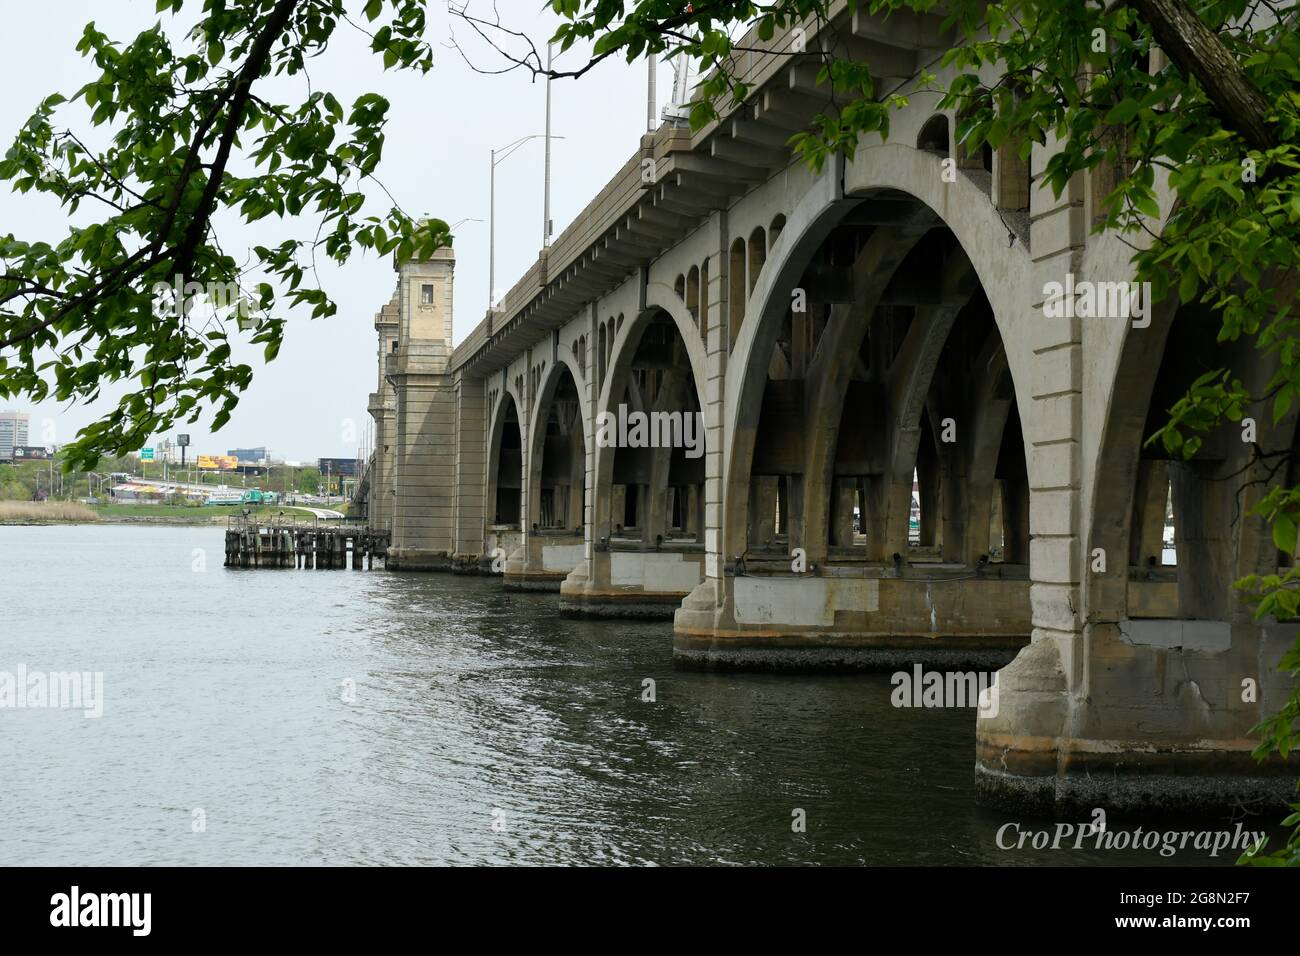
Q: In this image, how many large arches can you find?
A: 5